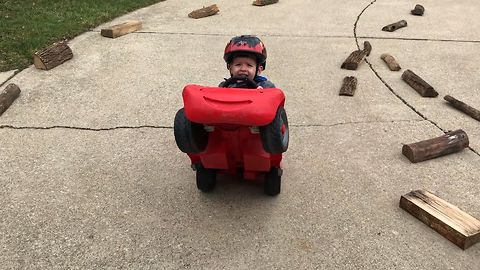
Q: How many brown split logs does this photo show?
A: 15